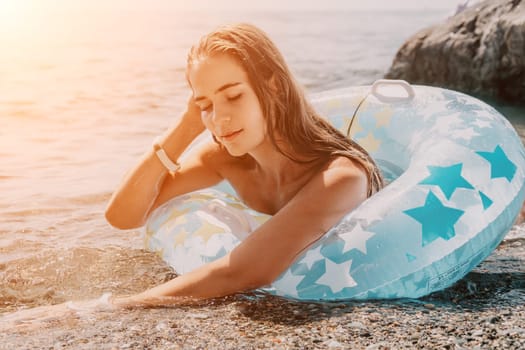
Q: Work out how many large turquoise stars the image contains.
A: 3